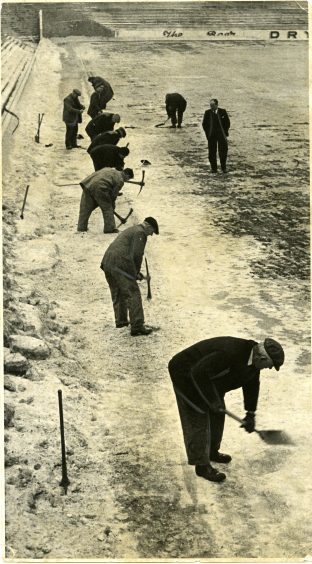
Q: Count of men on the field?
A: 11